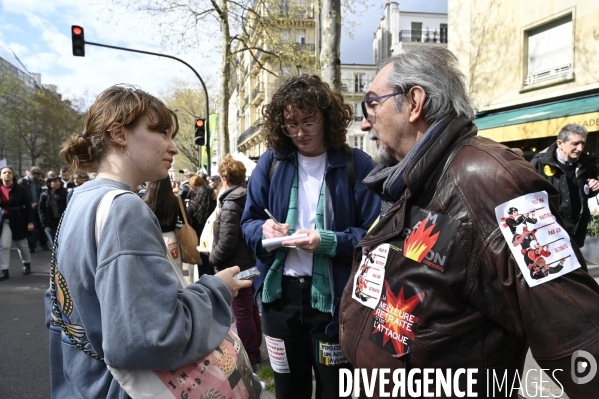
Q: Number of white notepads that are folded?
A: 1